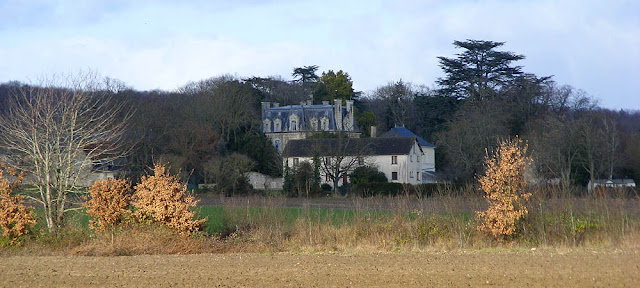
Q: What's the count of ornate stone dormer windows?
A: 5